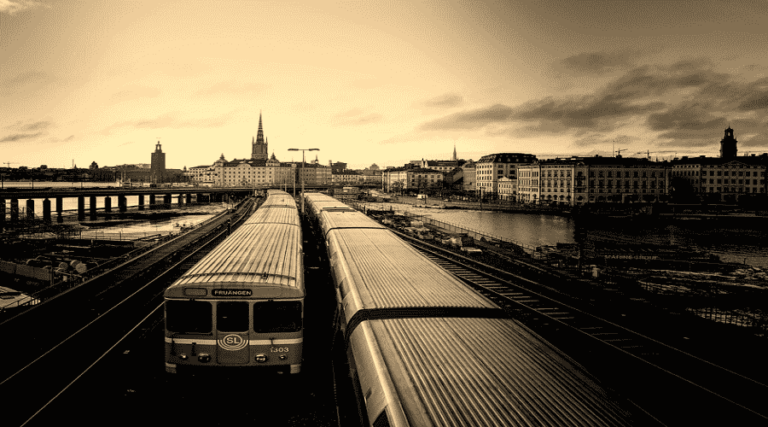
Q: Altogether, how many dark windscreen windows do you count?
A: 3